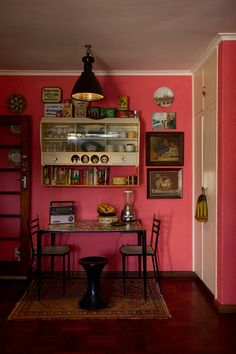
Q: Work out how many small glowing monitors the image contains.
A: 0